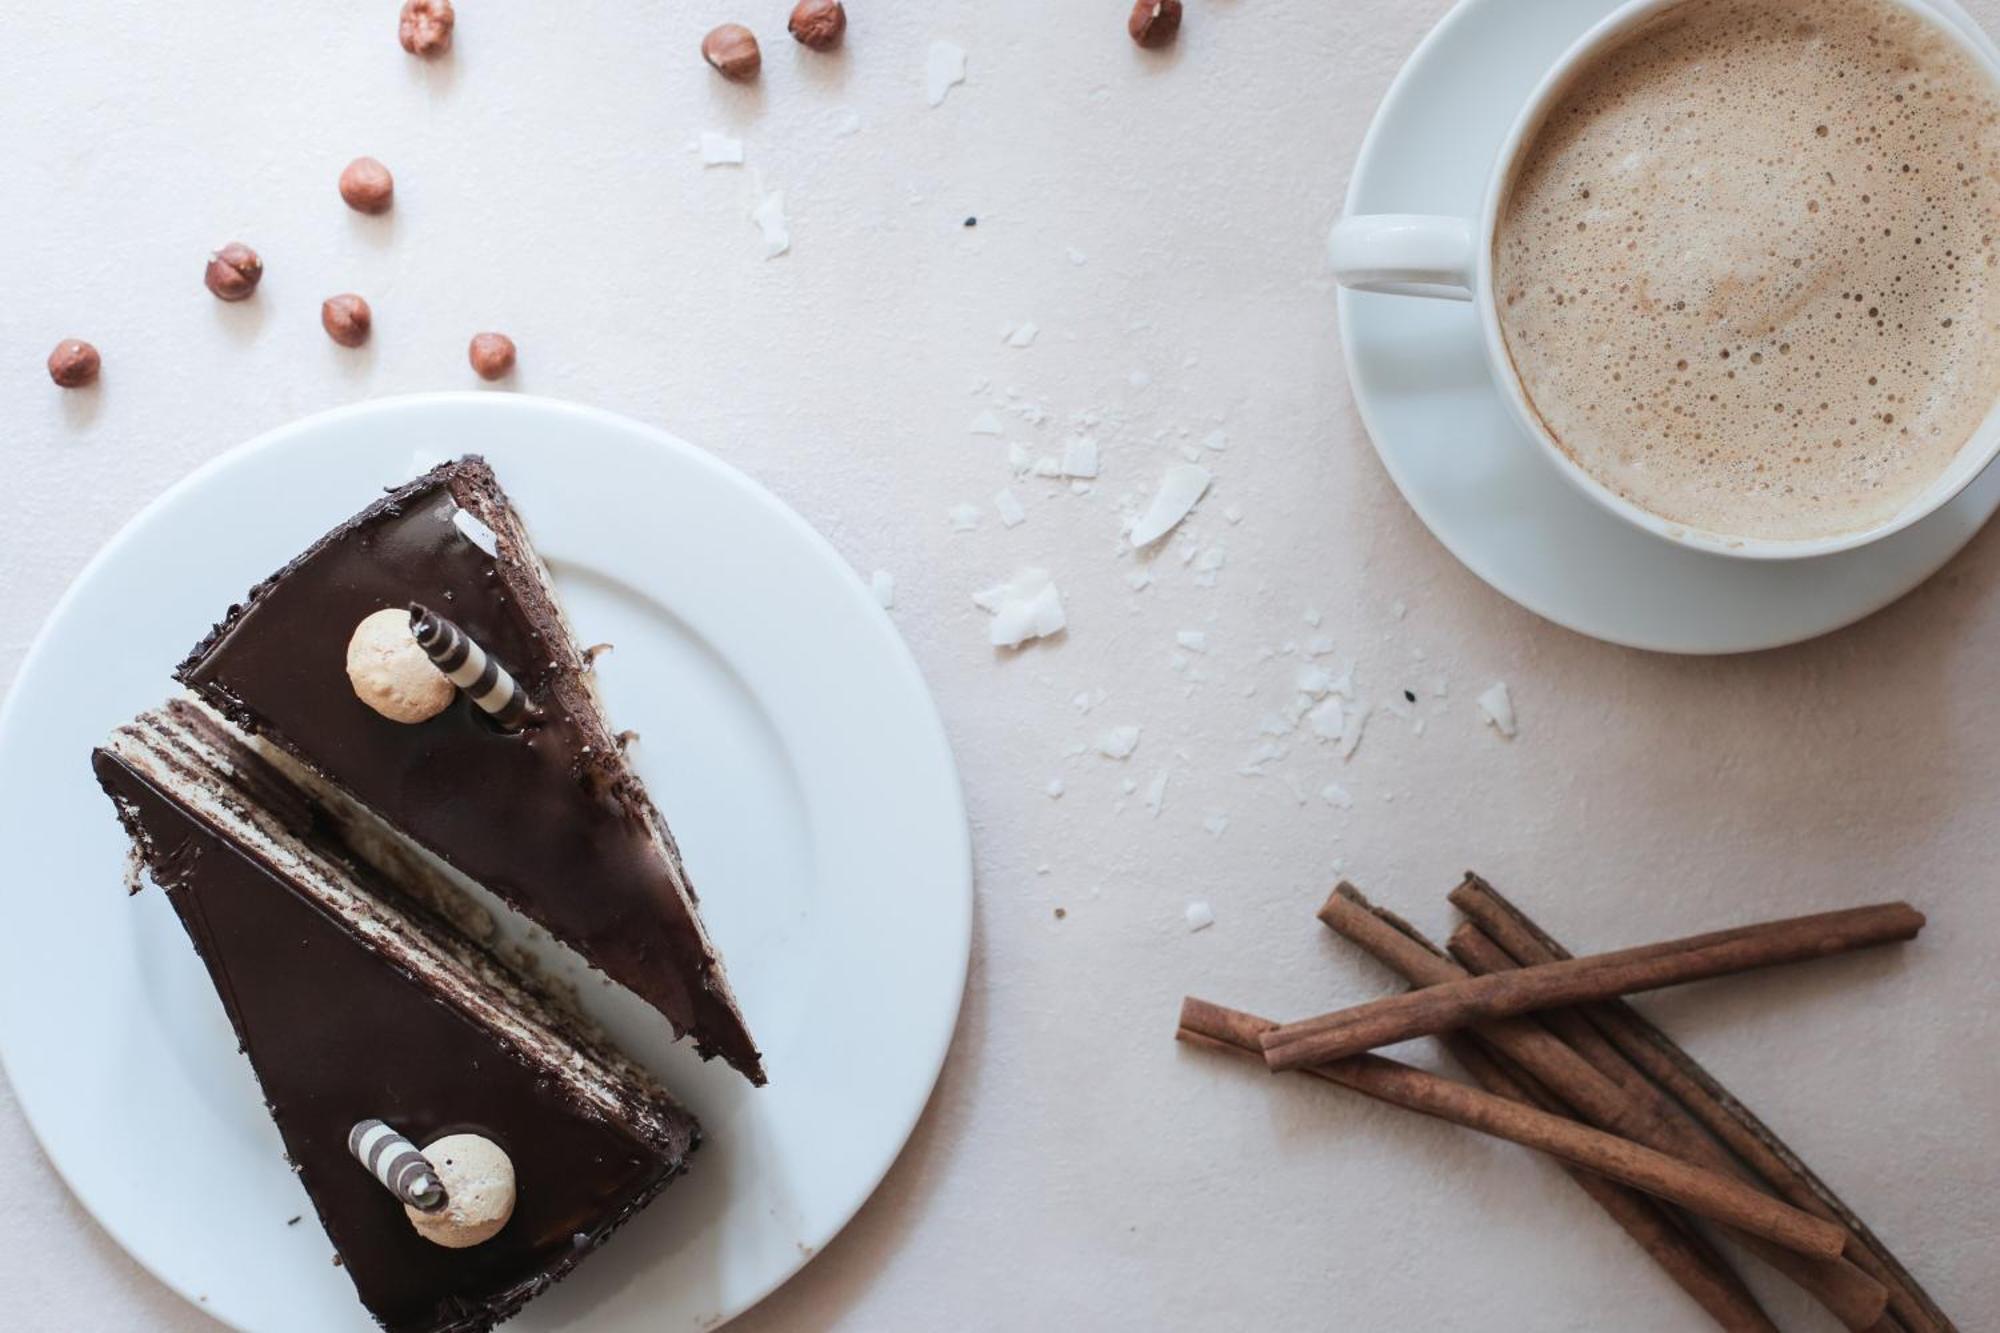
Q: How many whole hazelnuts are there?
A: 9